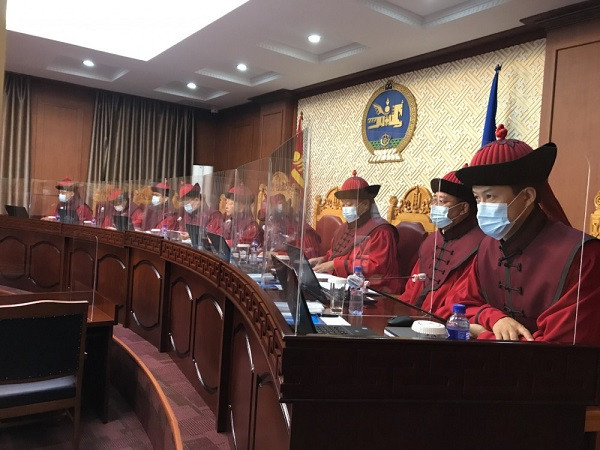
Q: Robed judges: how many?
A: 9